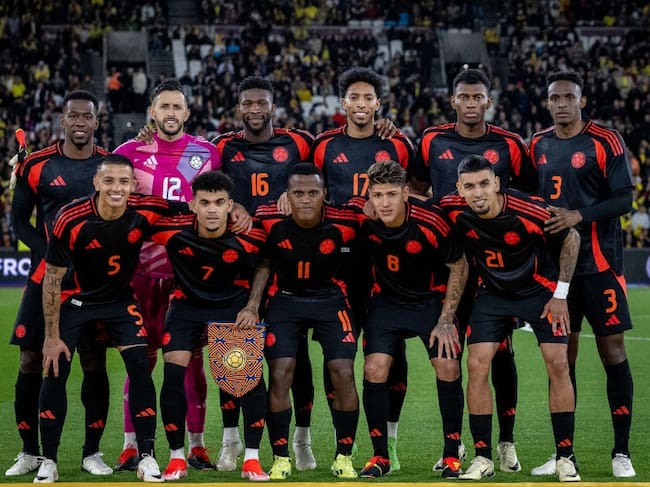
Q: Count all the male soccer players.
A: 11